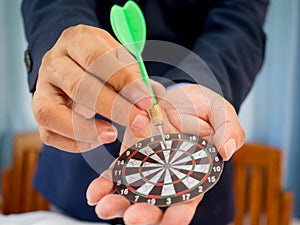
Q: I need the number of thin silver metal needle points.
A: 1